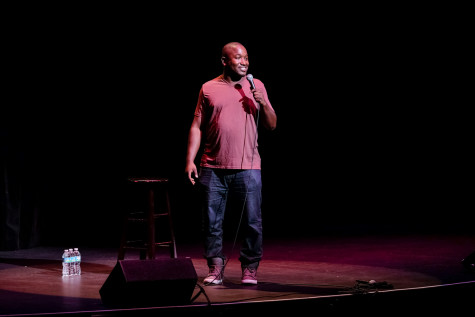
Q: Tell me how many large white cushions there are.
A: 0